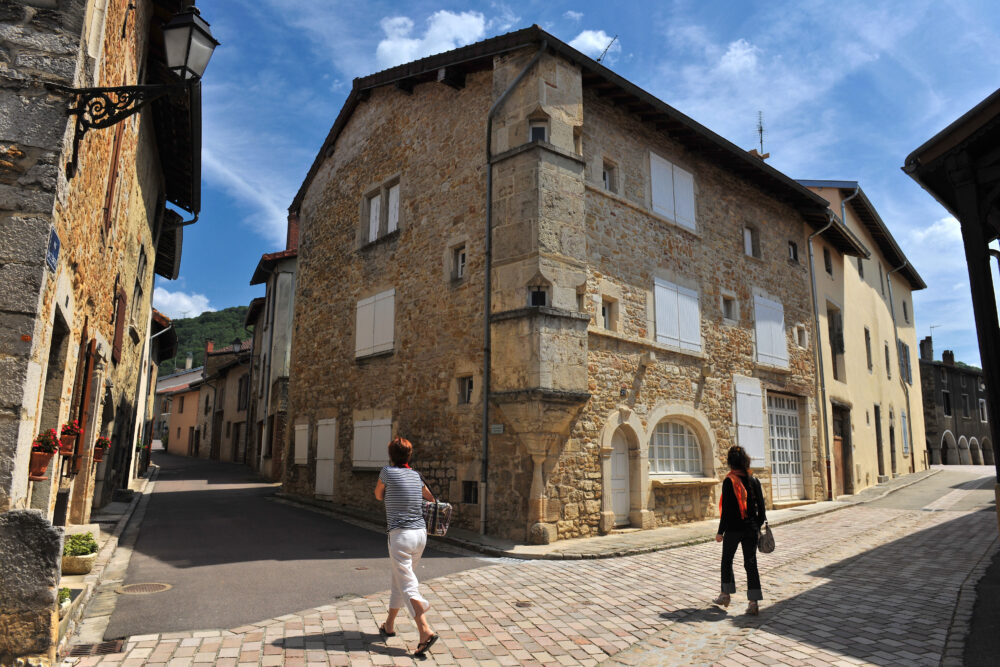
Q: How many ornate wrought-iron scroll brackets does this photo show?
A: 1